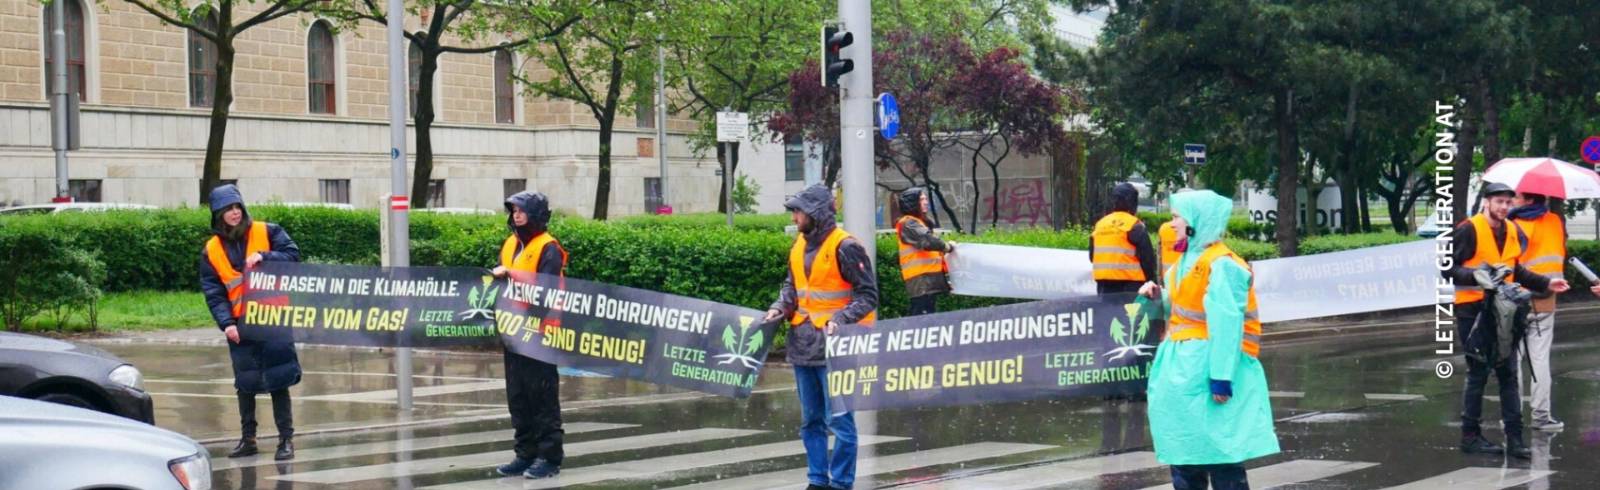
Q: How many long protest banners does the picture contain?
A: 5